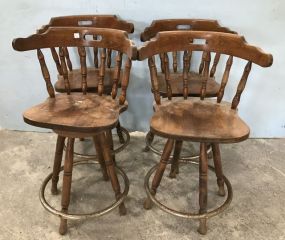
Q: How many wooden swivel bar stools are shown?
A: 4